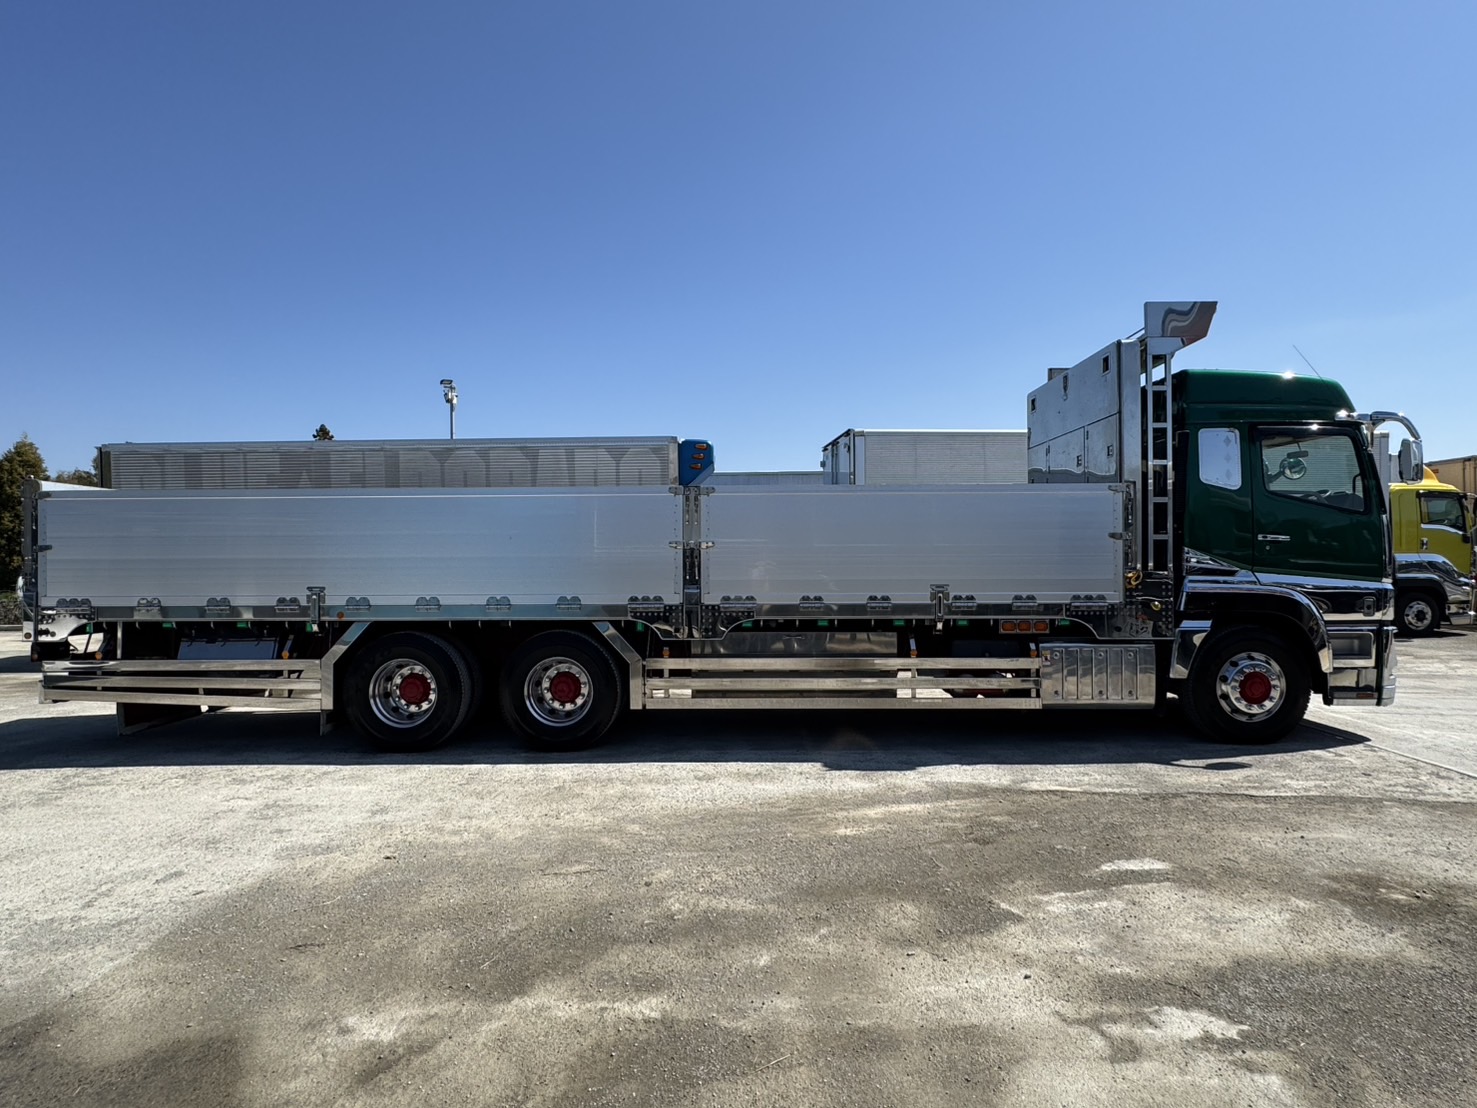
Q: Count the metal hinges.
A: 15